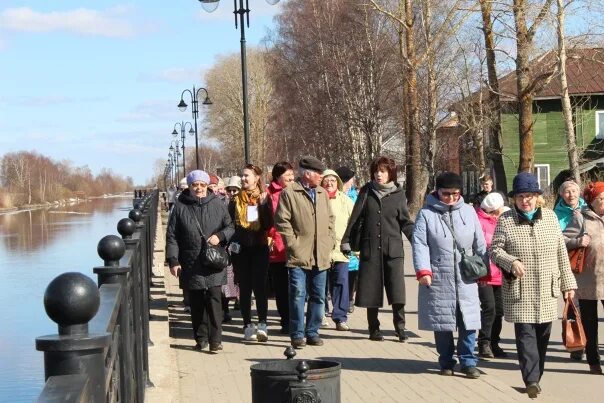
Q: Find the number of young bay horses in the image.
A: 0